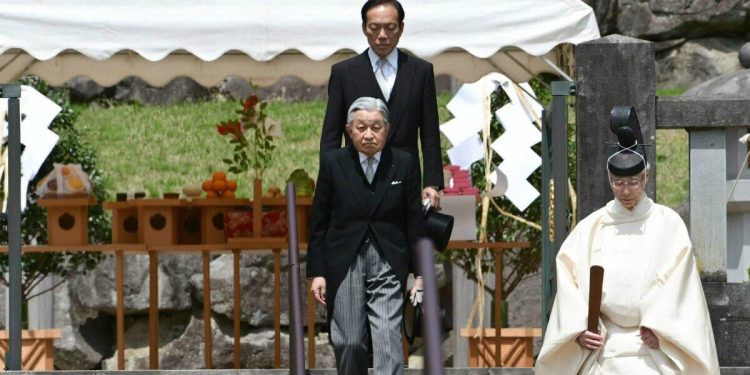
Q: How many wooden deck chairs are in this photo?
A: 0